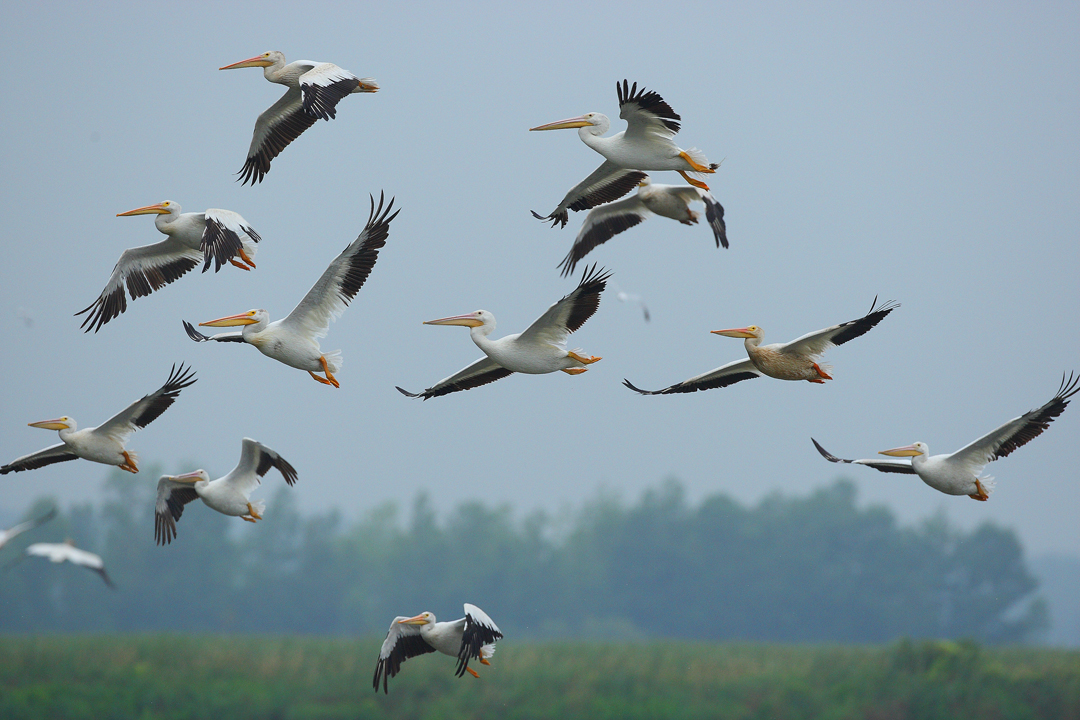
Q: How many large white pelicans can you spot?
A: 11